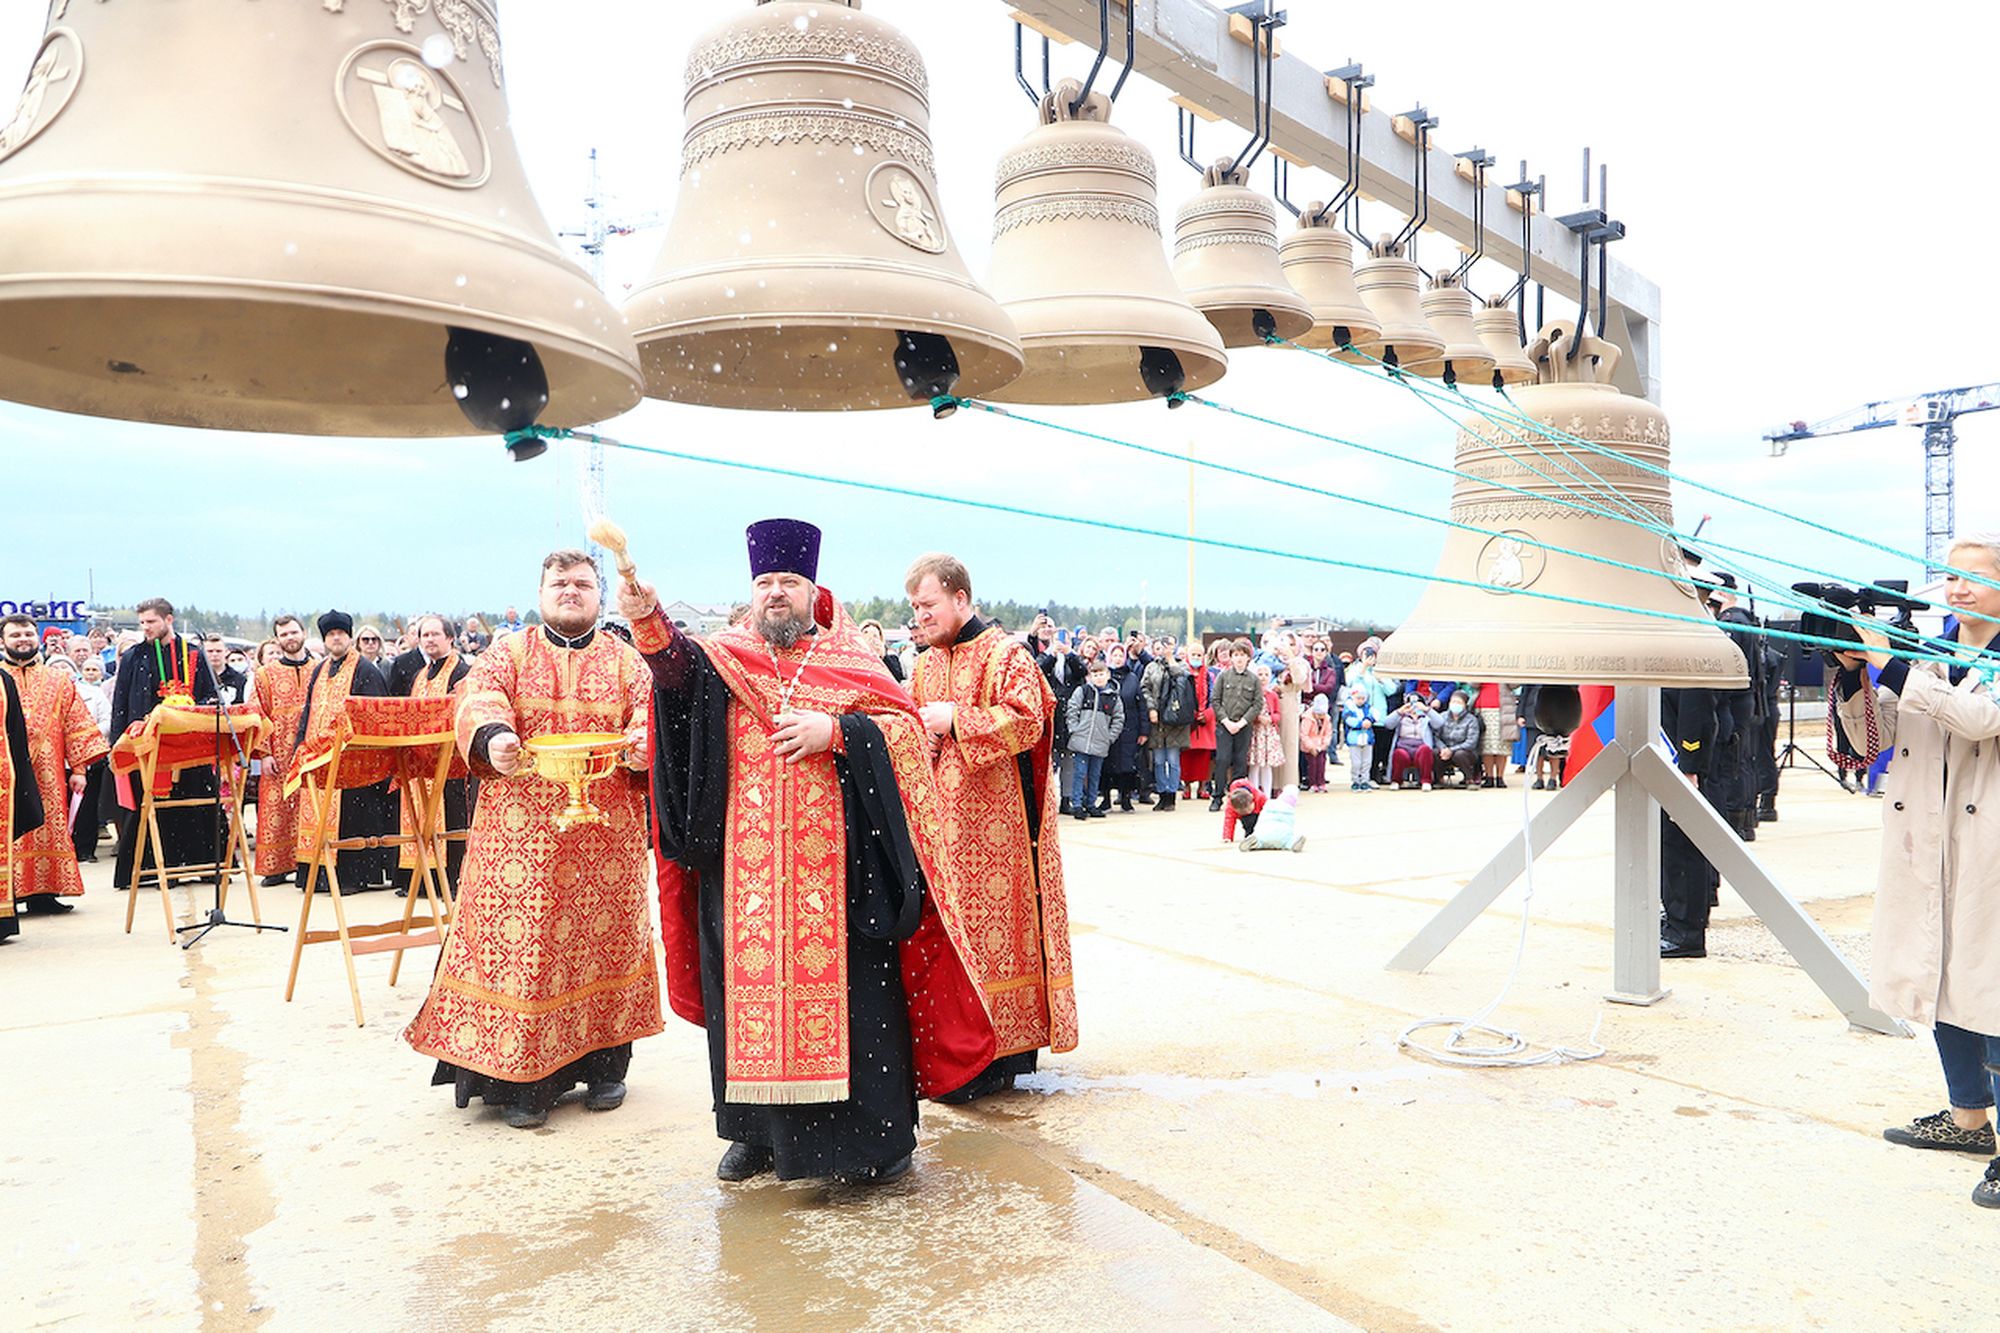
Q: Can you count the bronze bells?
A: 9